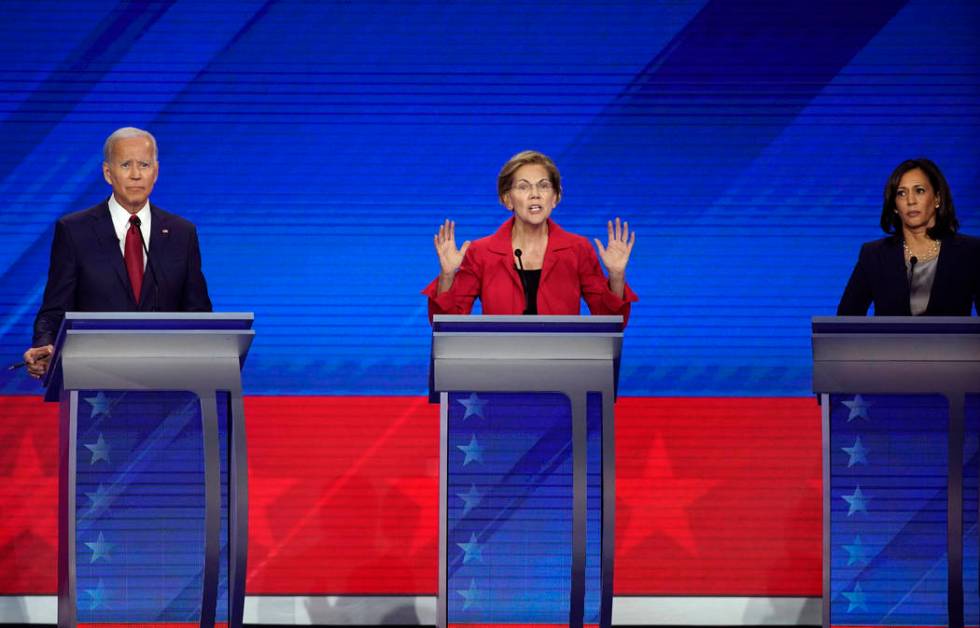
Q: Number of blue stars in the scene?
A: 15